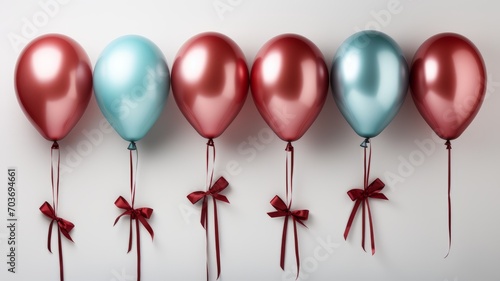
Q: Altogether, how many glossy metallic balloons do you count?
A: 6